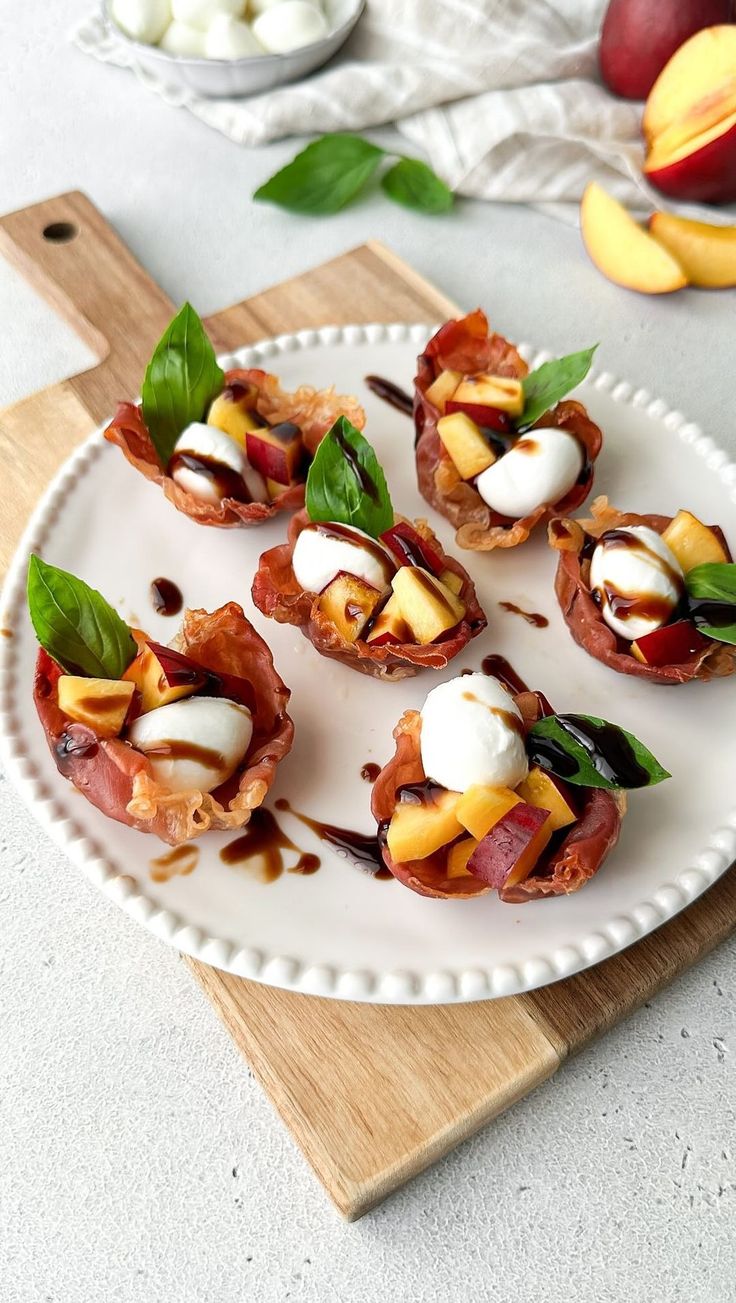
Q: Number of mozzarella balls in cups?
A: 6